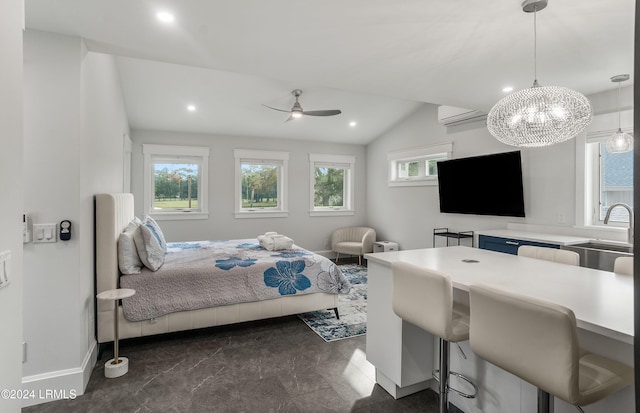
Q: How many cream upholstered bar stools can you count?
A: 4